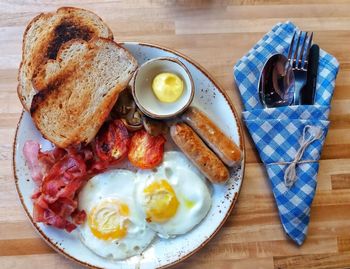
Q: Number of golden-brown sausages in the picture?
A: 2